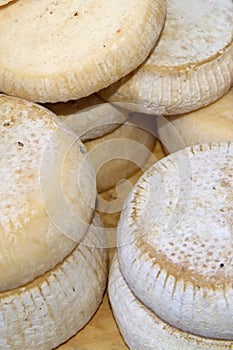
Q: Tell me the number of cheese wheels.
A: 9